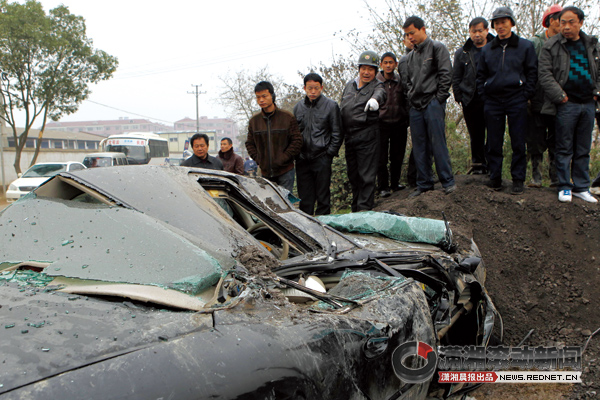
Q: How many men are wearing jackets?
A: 12